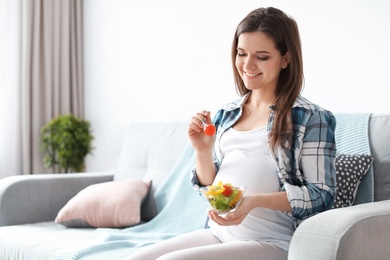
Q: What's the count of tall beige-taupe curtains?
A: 1